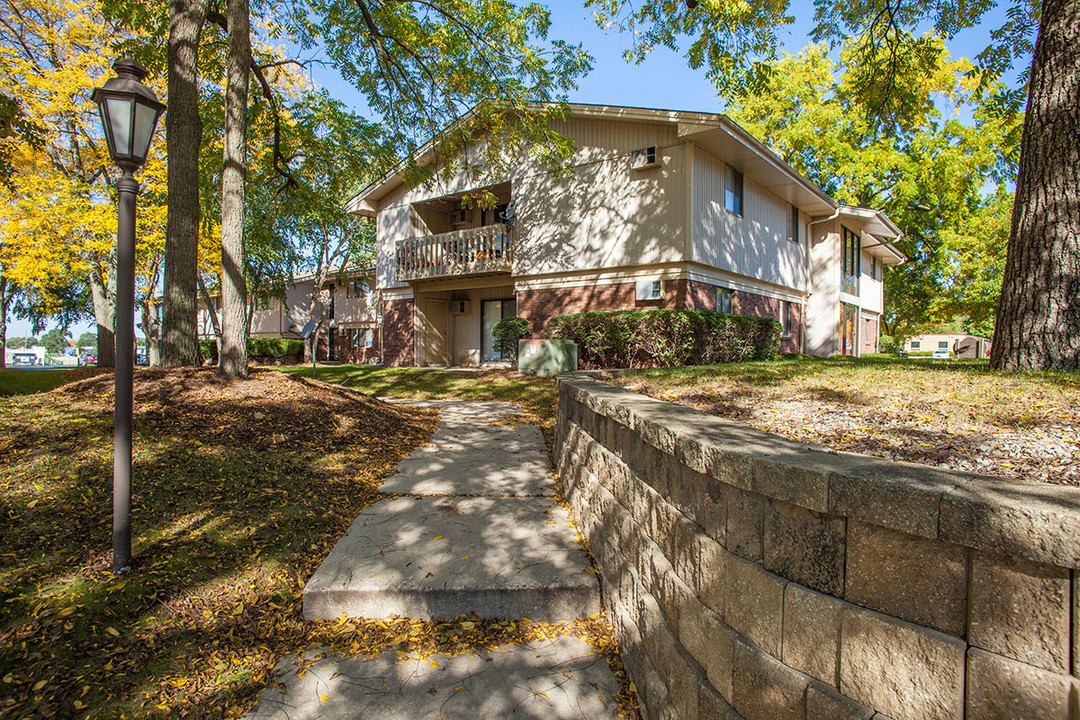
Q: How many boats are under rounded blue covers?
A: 0